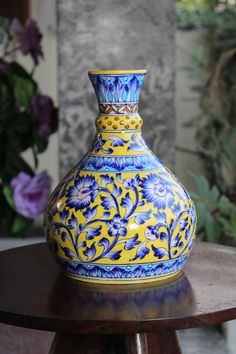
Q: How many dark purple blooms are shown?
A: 2